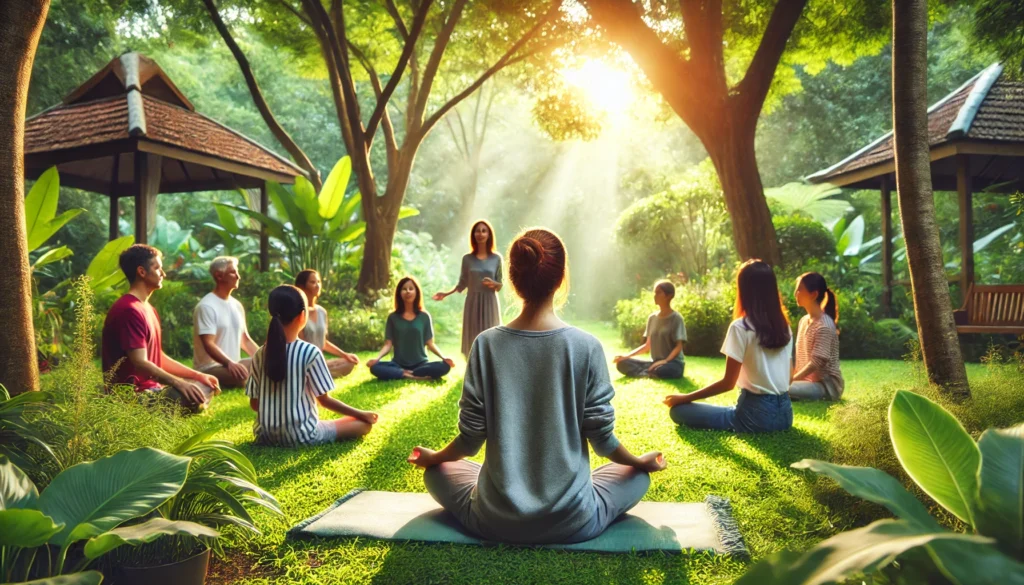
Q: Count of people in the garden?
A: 10